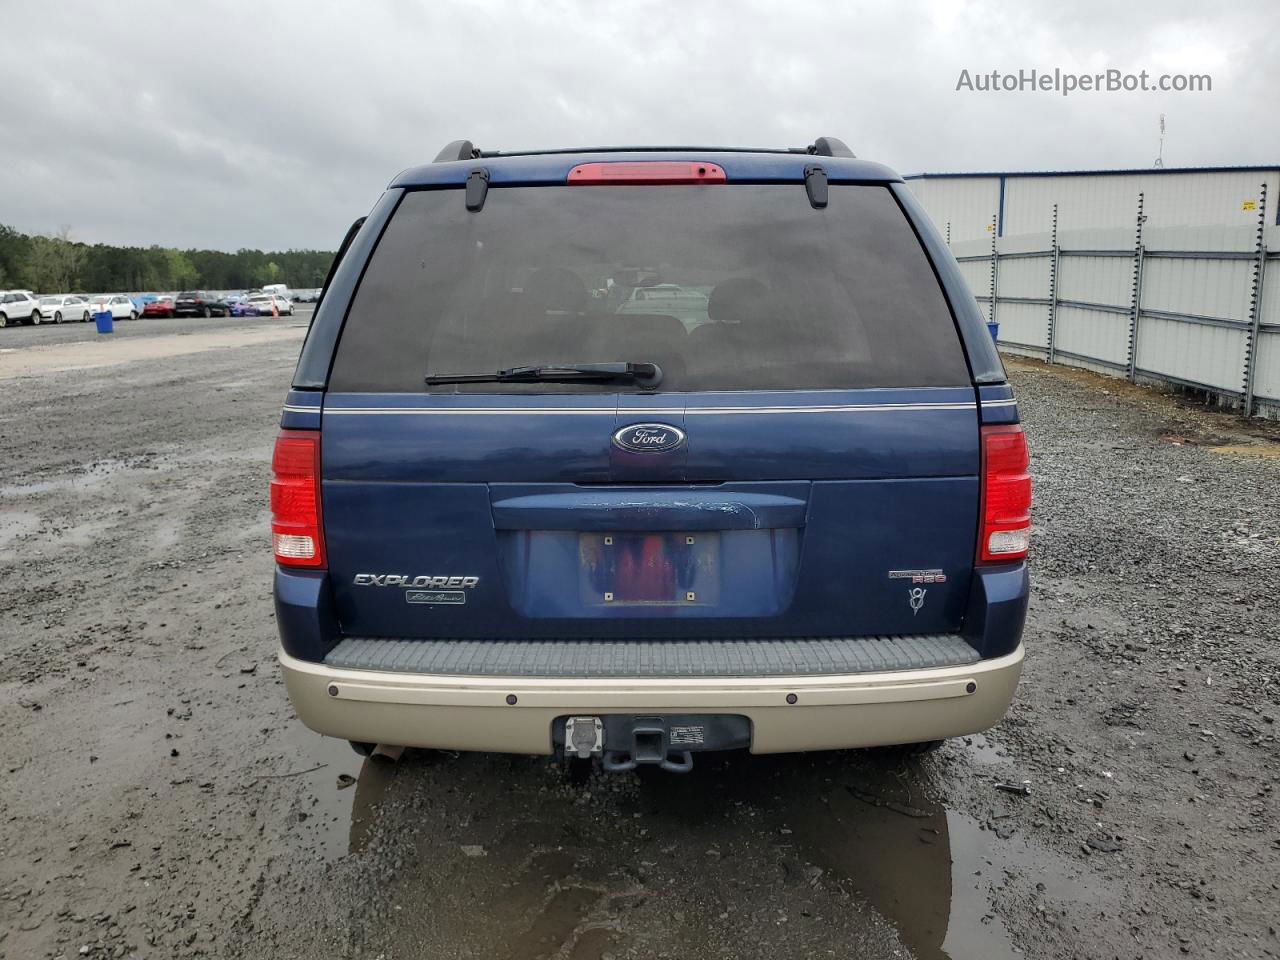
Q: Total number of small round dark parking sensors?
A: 4